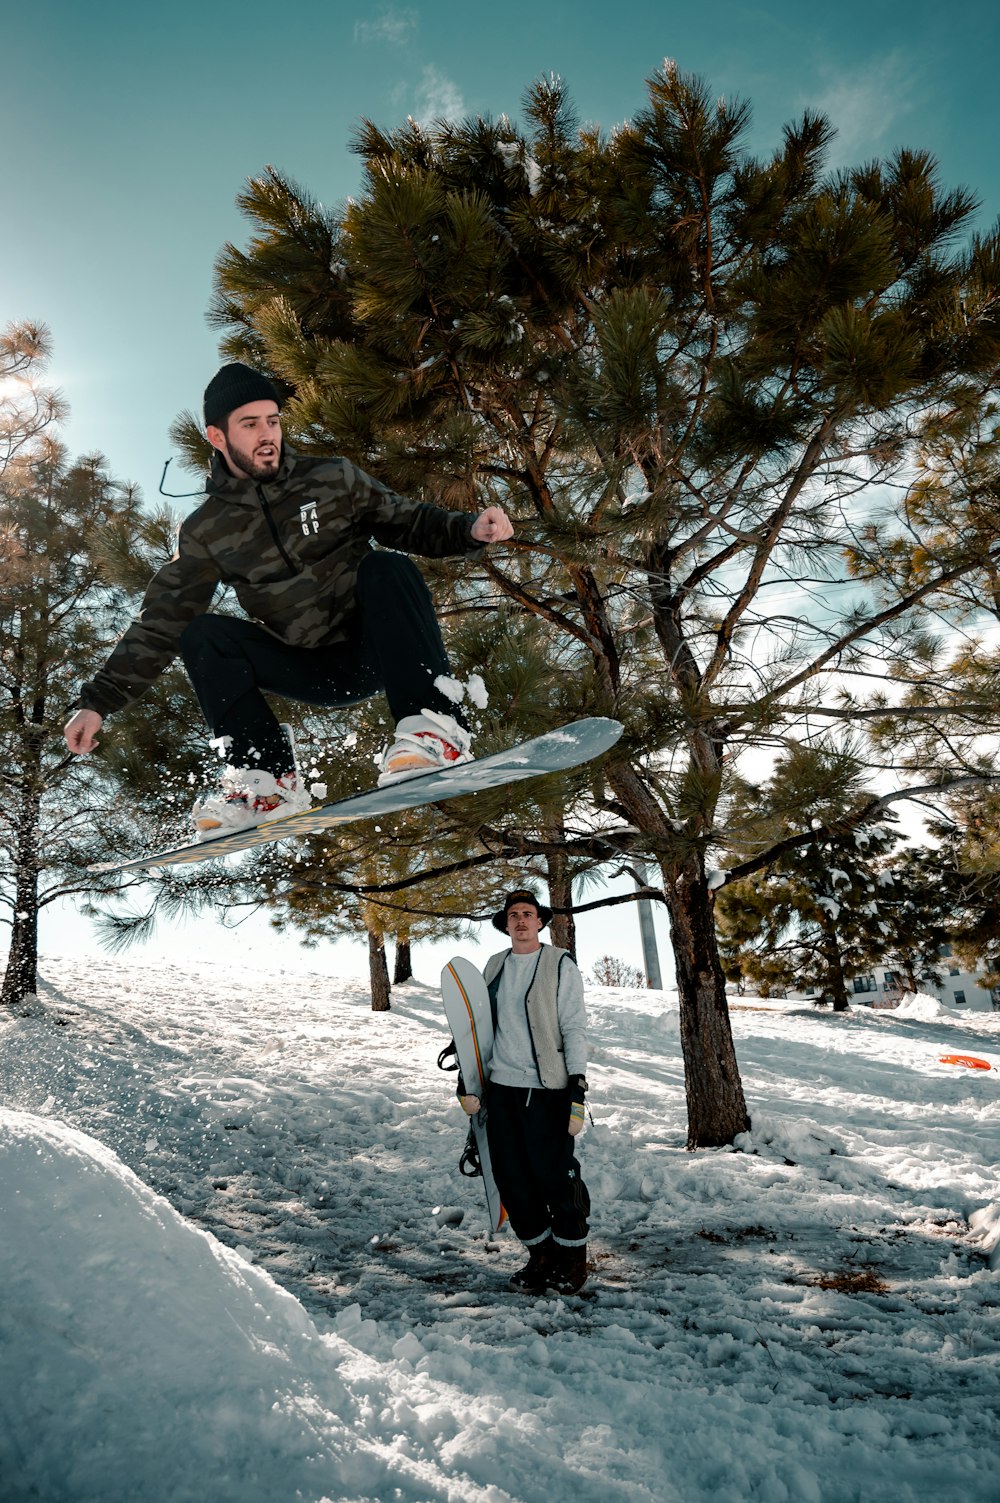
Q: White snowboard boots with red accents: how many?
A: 2